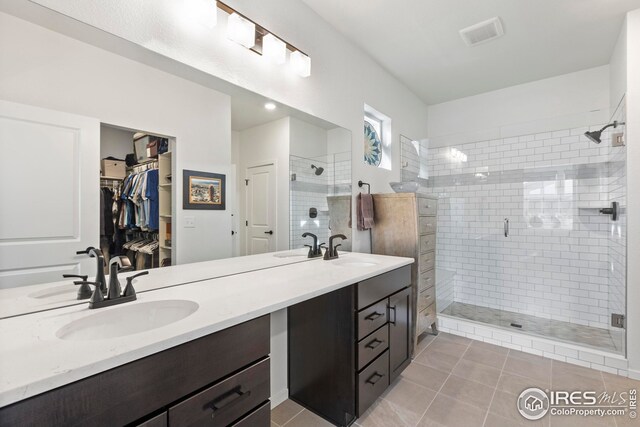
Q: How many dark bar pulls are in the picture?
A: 5